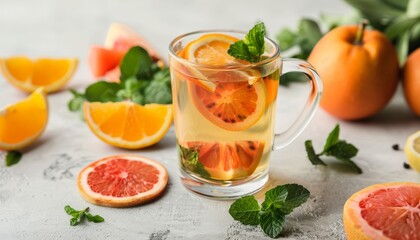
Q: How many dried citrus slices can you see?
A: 0